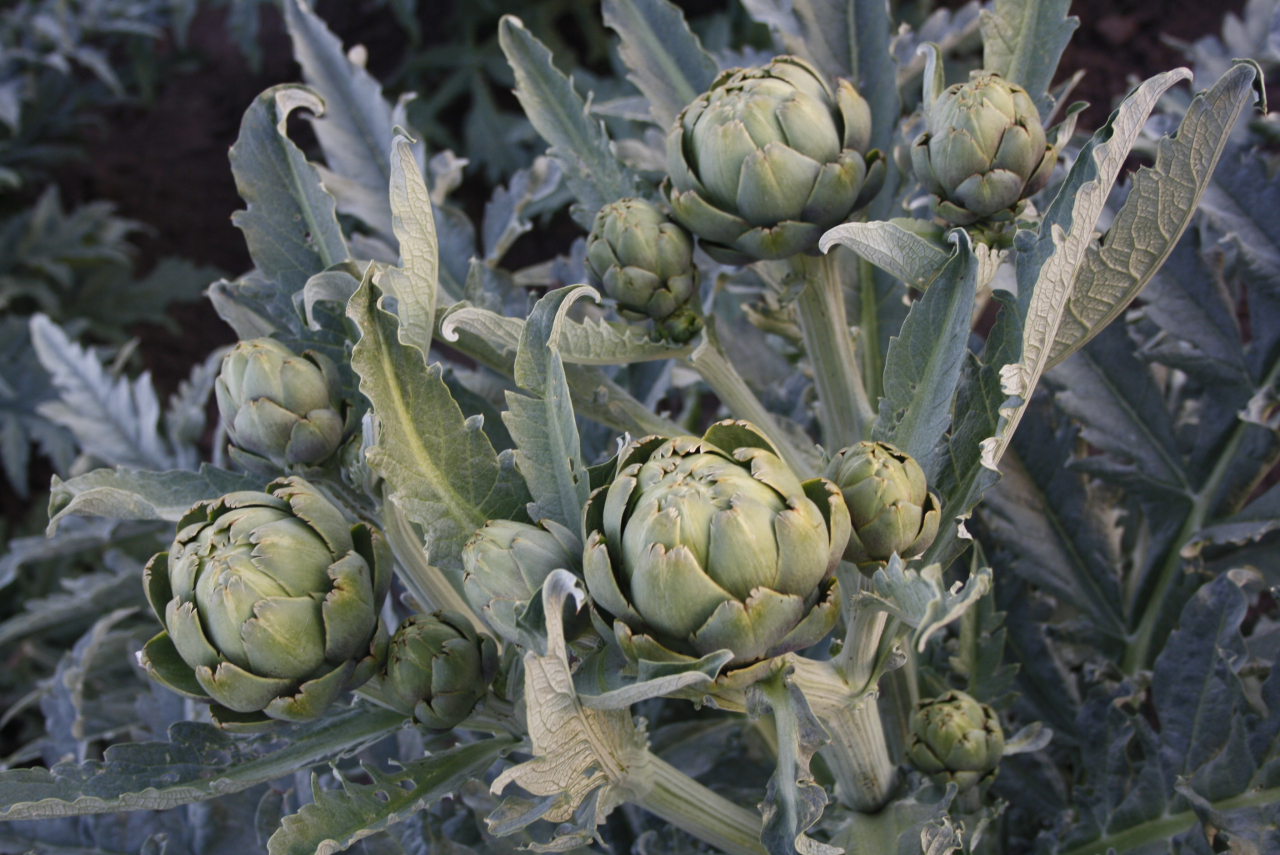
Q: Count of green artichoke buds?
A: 10